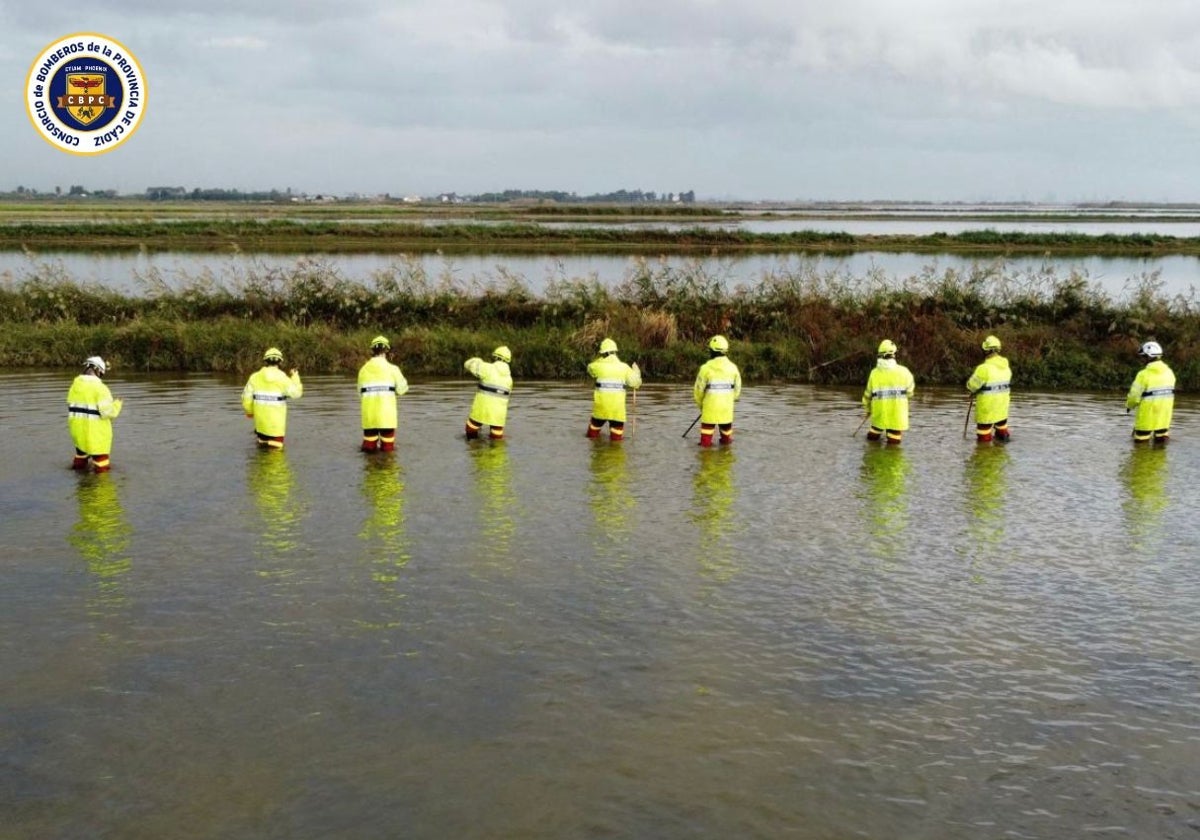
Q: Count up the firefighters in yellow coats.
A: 9